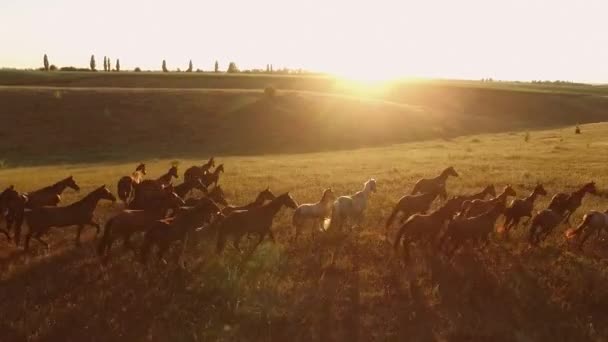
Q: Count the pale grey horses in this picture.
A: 2